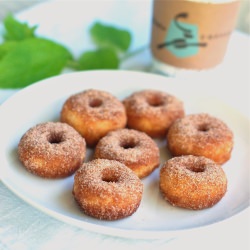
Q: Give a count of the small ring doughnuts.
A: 7